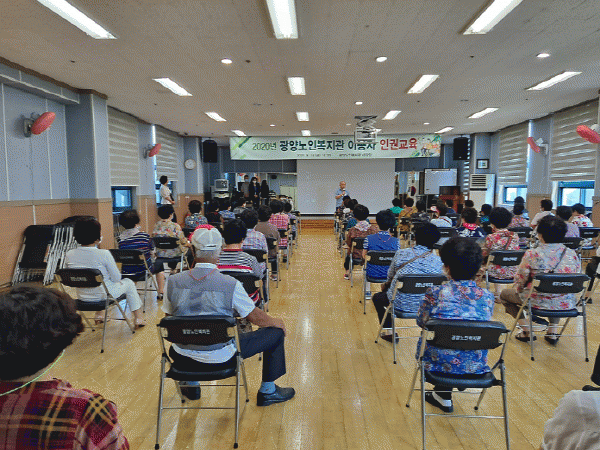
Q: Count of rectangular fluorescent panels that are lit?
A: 15